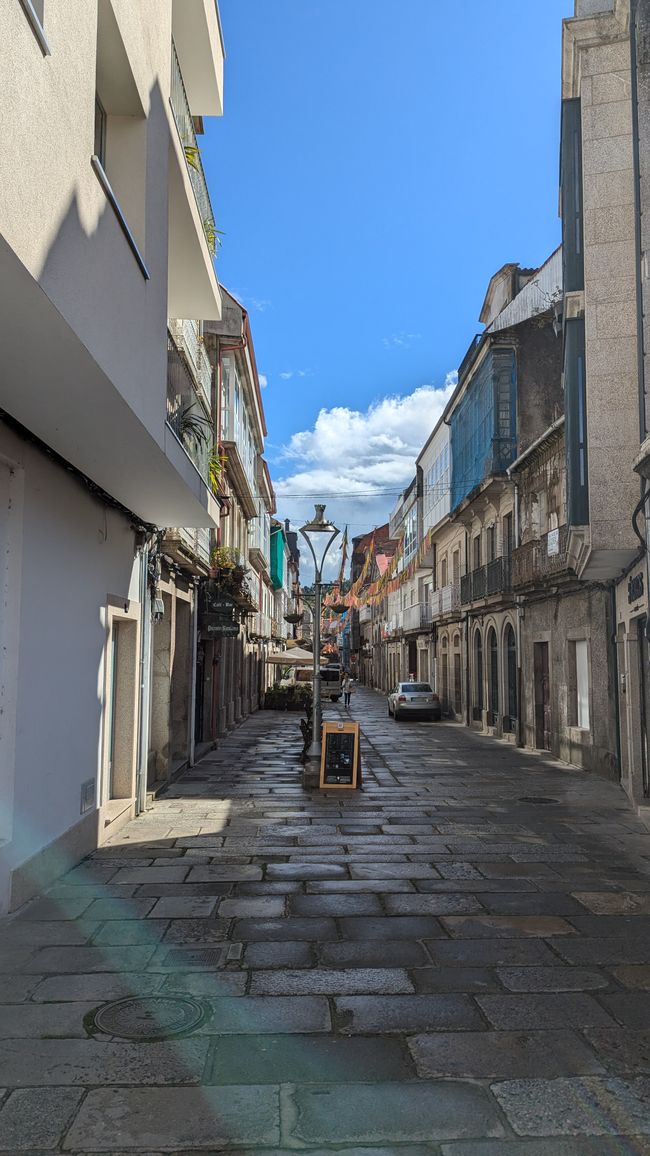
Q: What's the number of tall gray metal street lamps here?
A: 1